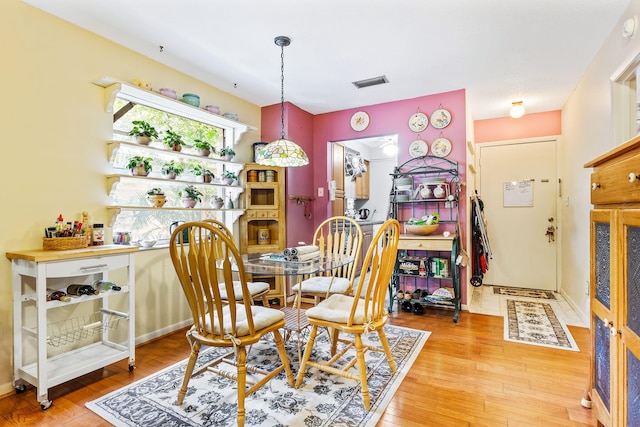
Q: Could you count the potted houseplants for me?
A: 11